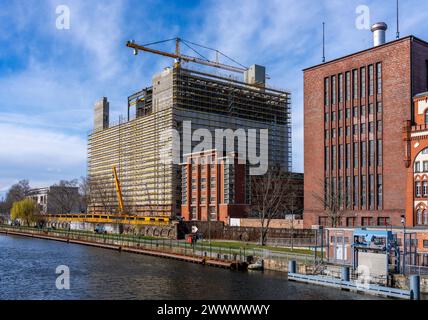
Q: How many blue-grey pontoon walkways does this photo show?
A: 1